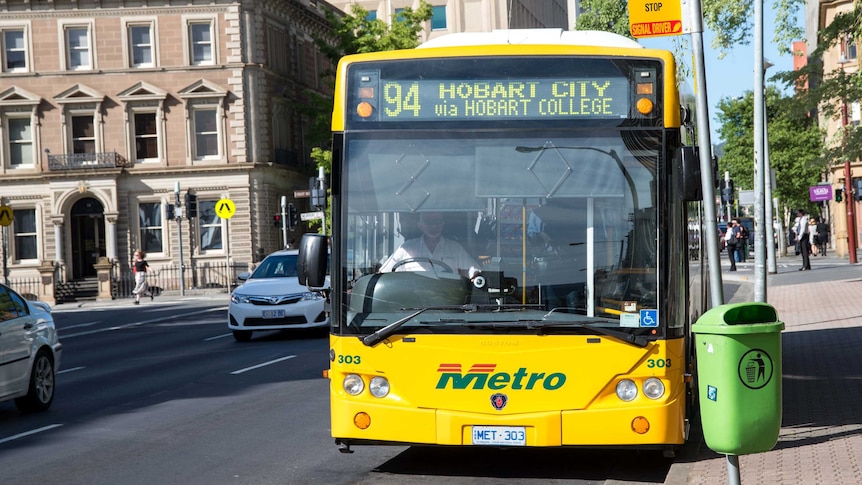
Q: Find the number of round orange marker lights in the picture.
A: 4